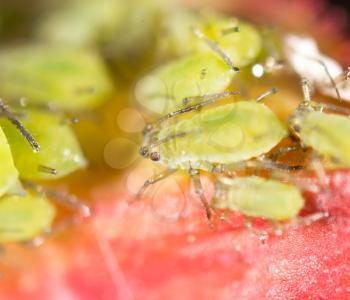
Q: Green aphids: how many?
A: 9